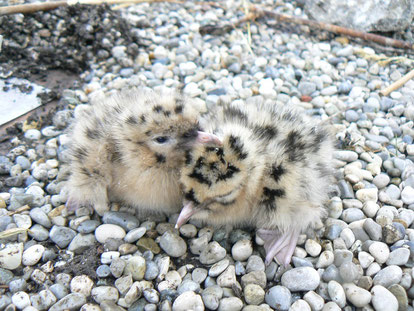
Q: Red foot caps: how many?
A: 0